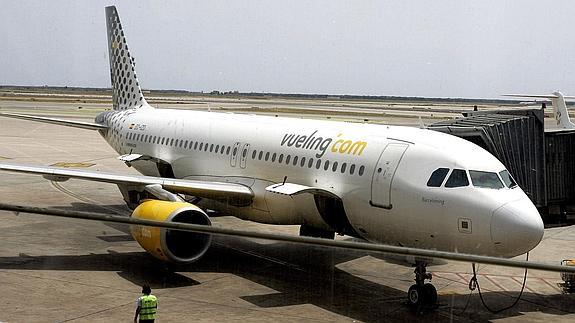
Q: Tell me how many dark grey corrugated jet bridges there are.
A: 1